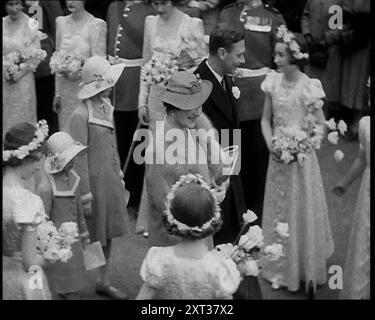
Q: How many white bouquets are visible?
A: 6